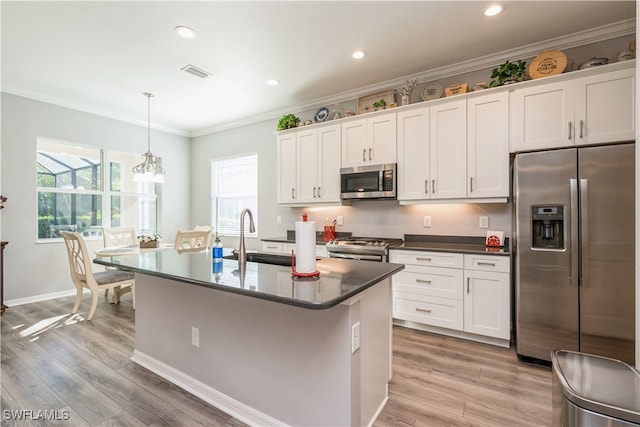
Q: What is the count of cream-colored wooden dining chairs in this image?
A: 4